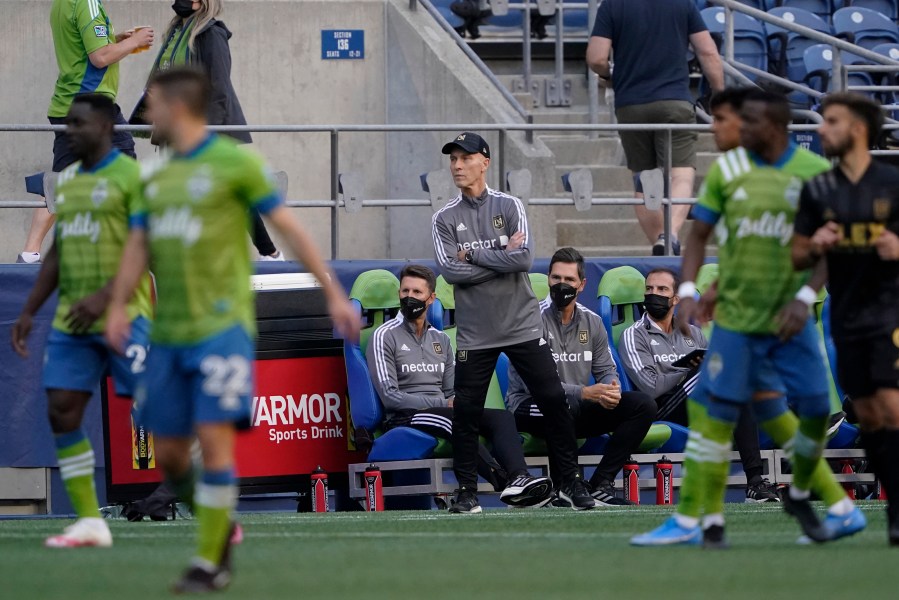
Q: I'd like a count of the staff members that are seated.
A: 3